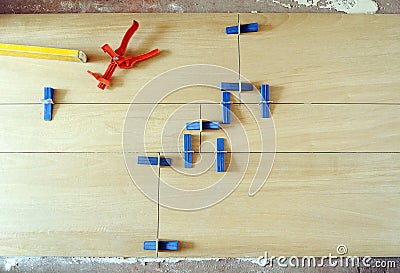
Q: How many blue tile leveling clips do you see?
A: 10